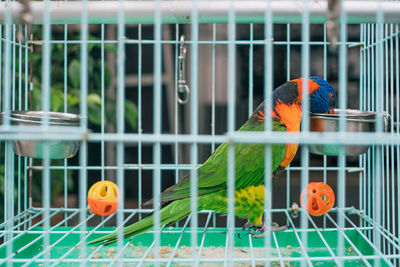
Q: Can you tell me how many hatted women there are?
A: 0